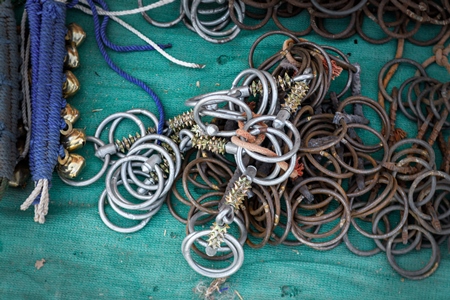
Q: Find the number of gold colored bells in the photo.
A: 6